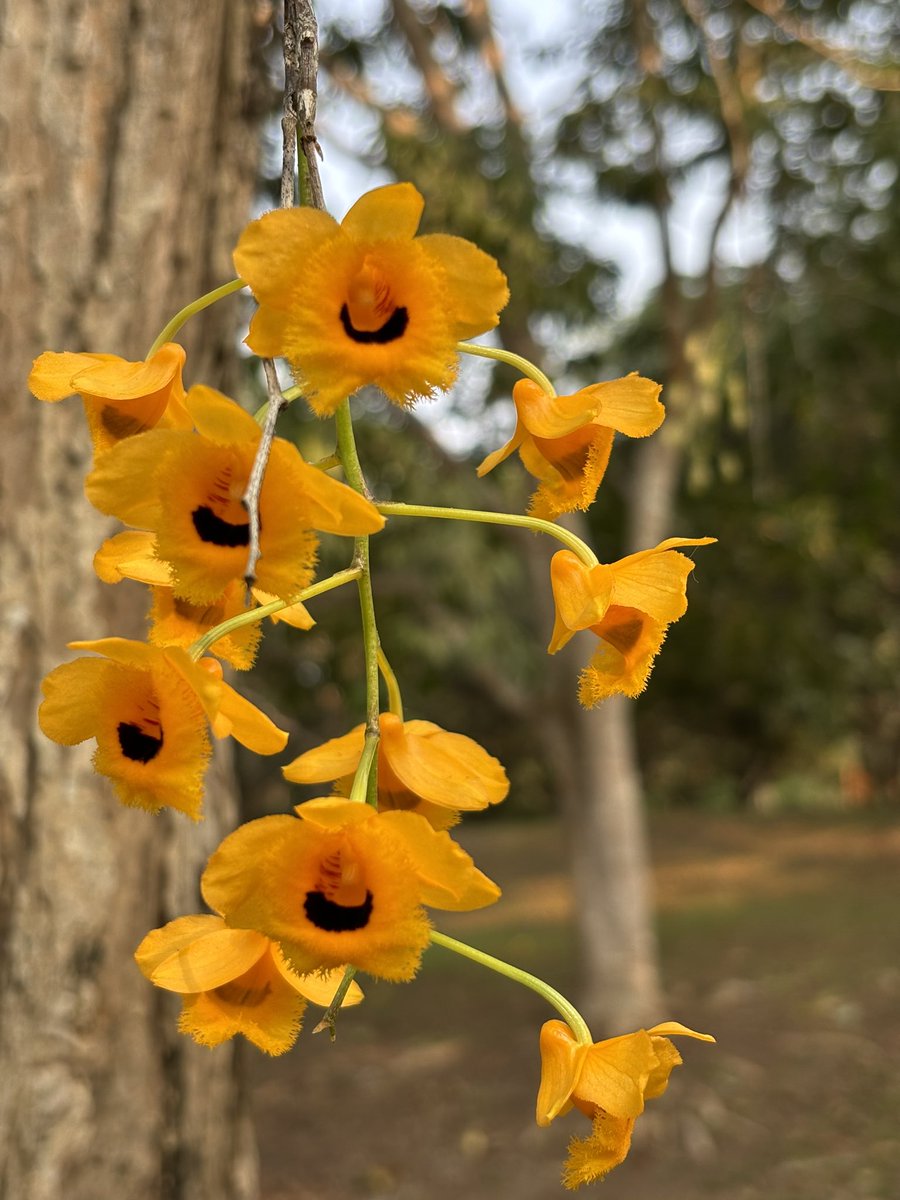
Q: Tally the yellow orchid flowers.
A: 11